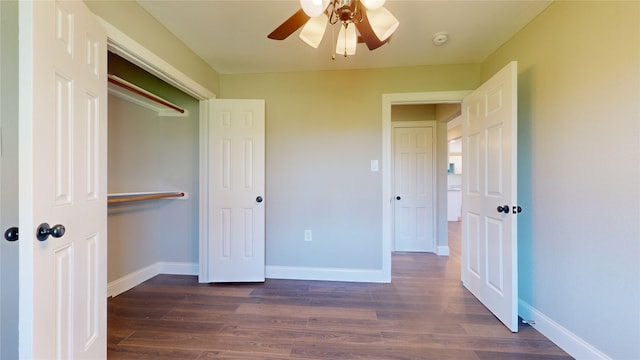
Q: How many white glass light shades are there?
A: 5